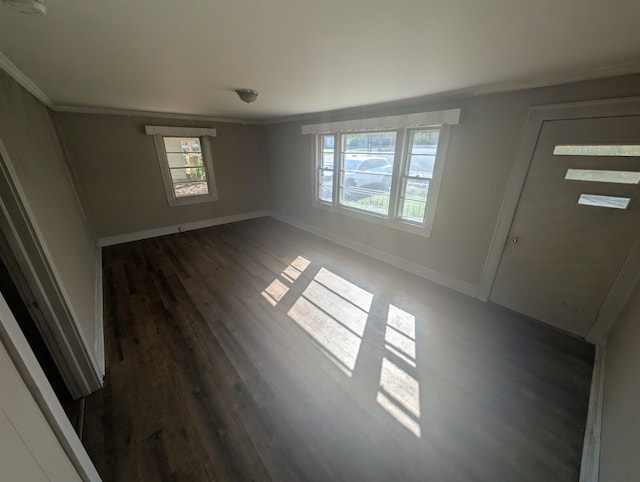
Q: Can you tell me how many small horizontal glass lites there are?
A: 3